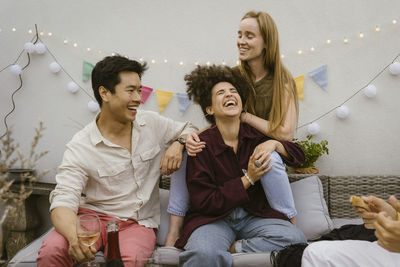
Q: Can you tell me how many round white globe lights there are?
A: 10